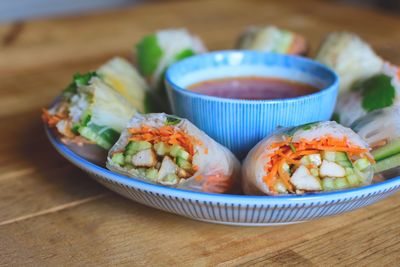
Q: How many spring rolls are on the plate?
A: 8